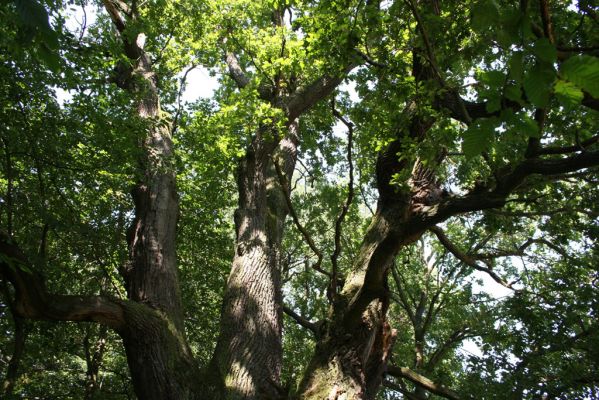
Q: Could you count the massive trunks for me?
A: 3